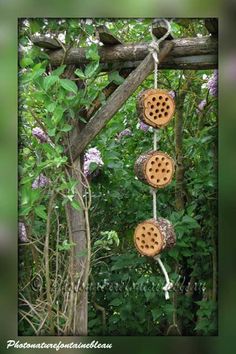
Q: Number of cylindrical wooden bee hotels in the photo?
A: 3